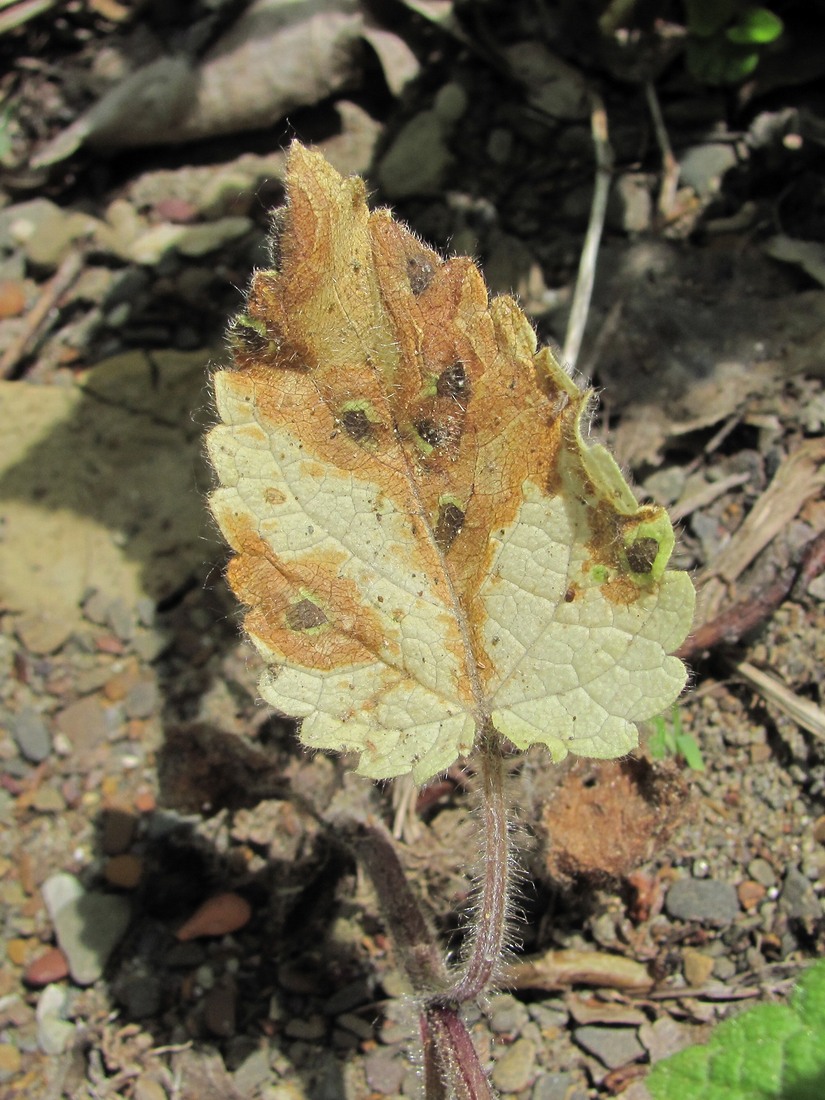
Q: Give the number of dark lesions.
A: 8